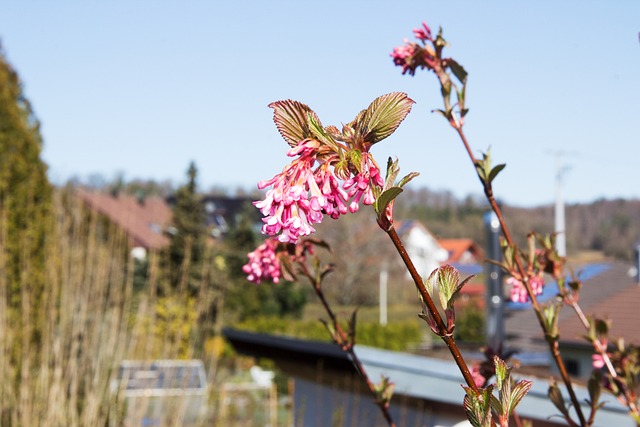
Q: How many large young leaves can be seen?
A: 2